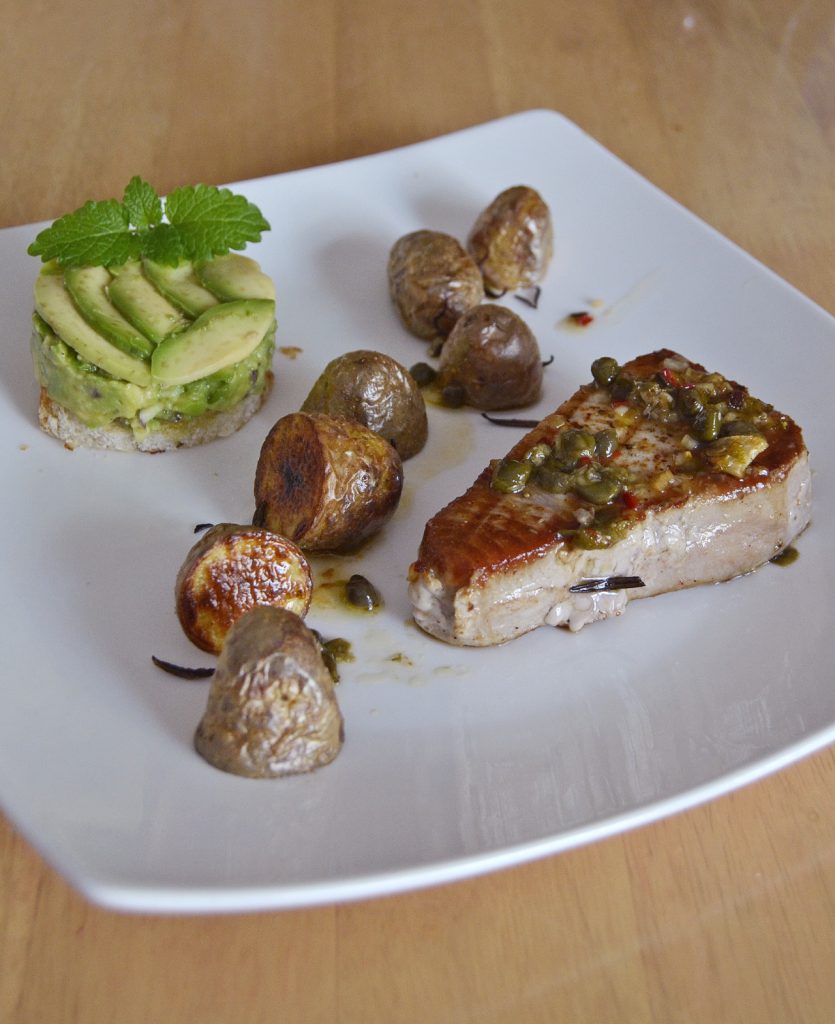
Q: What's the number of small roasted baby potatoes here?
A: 7